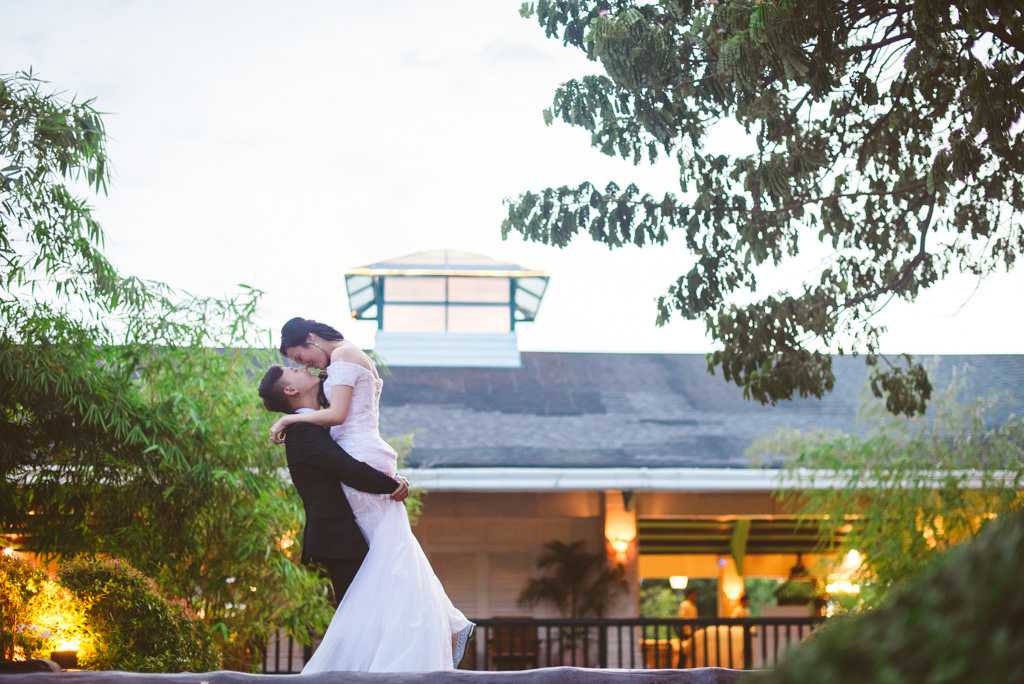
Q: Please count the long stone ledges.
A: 1